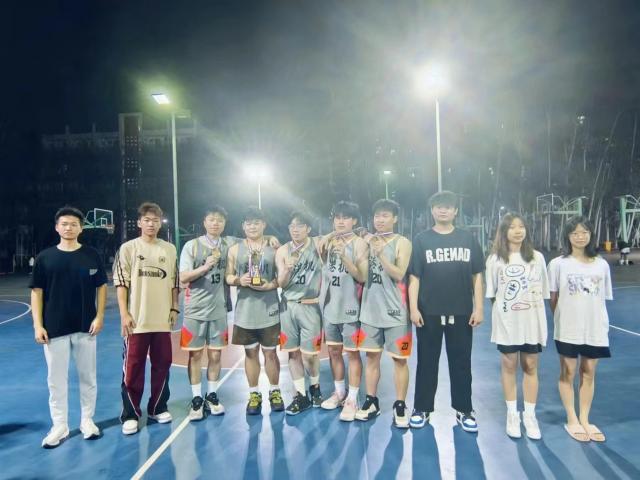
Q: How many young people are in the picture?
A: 10